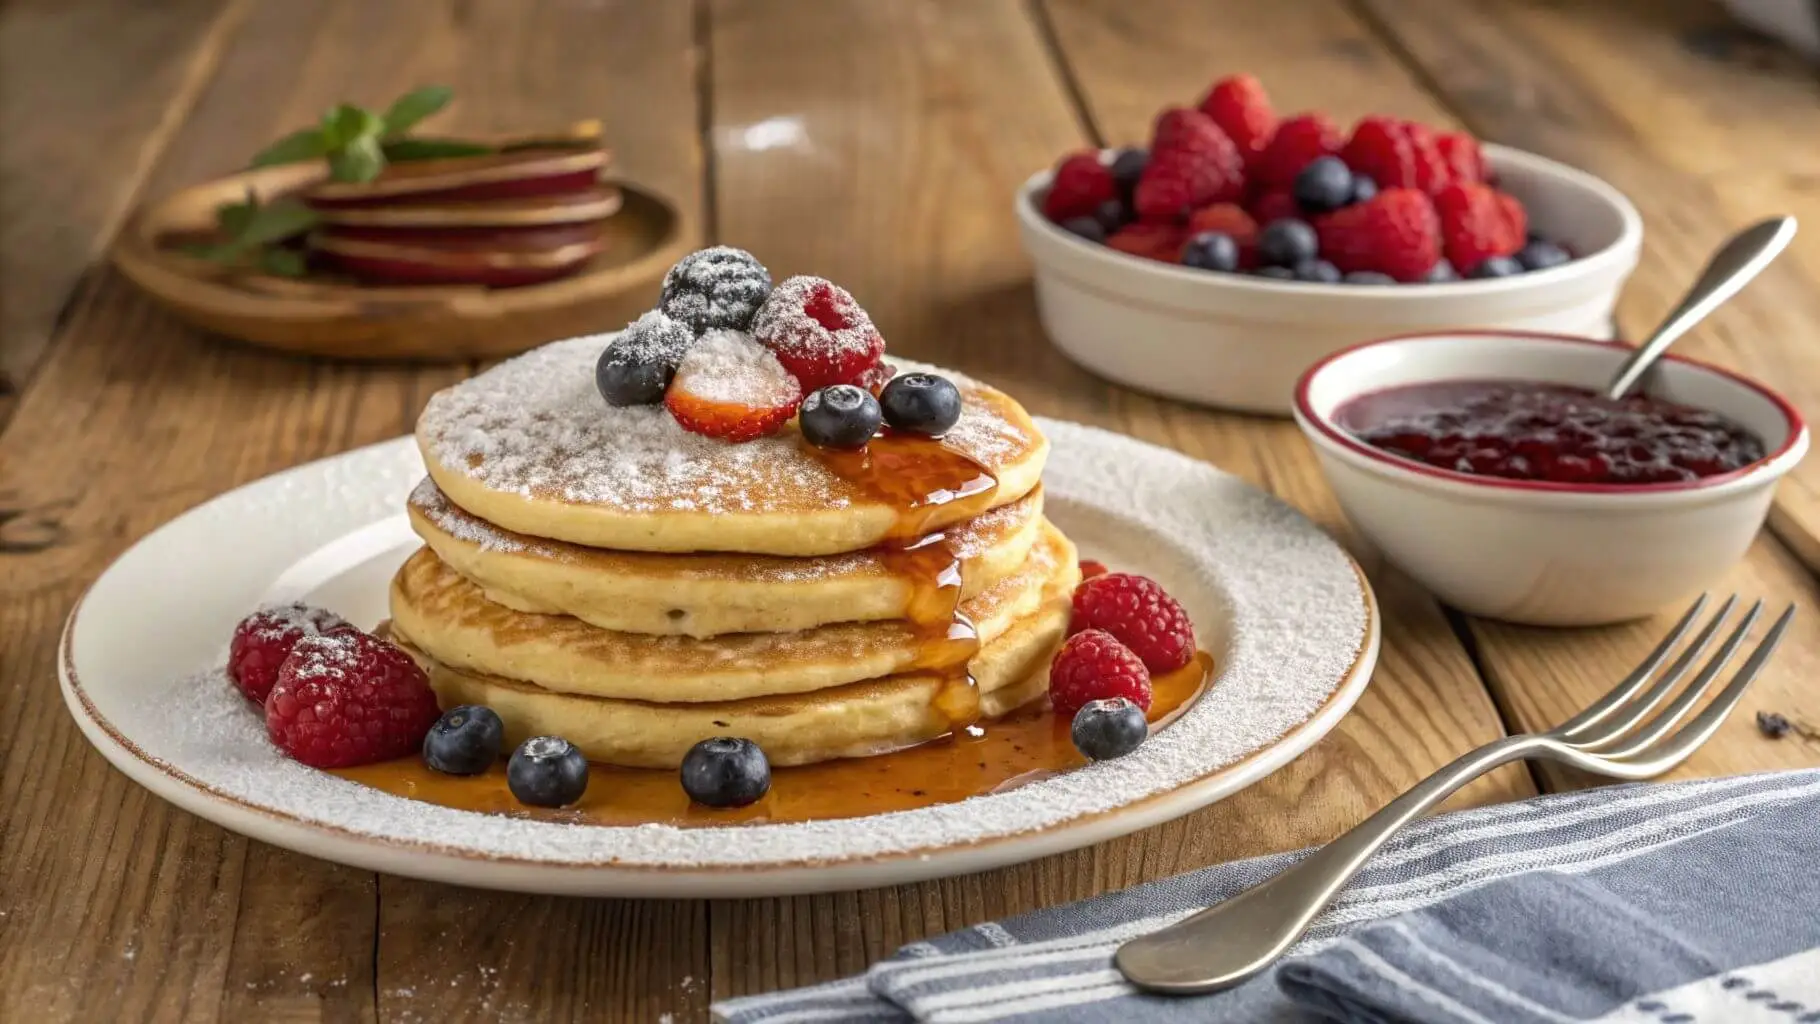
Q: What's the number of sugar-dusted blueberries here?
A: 2